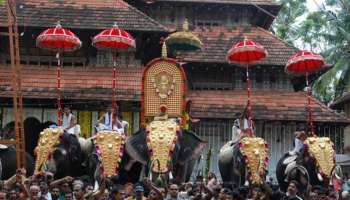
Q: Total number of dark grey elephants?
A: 5